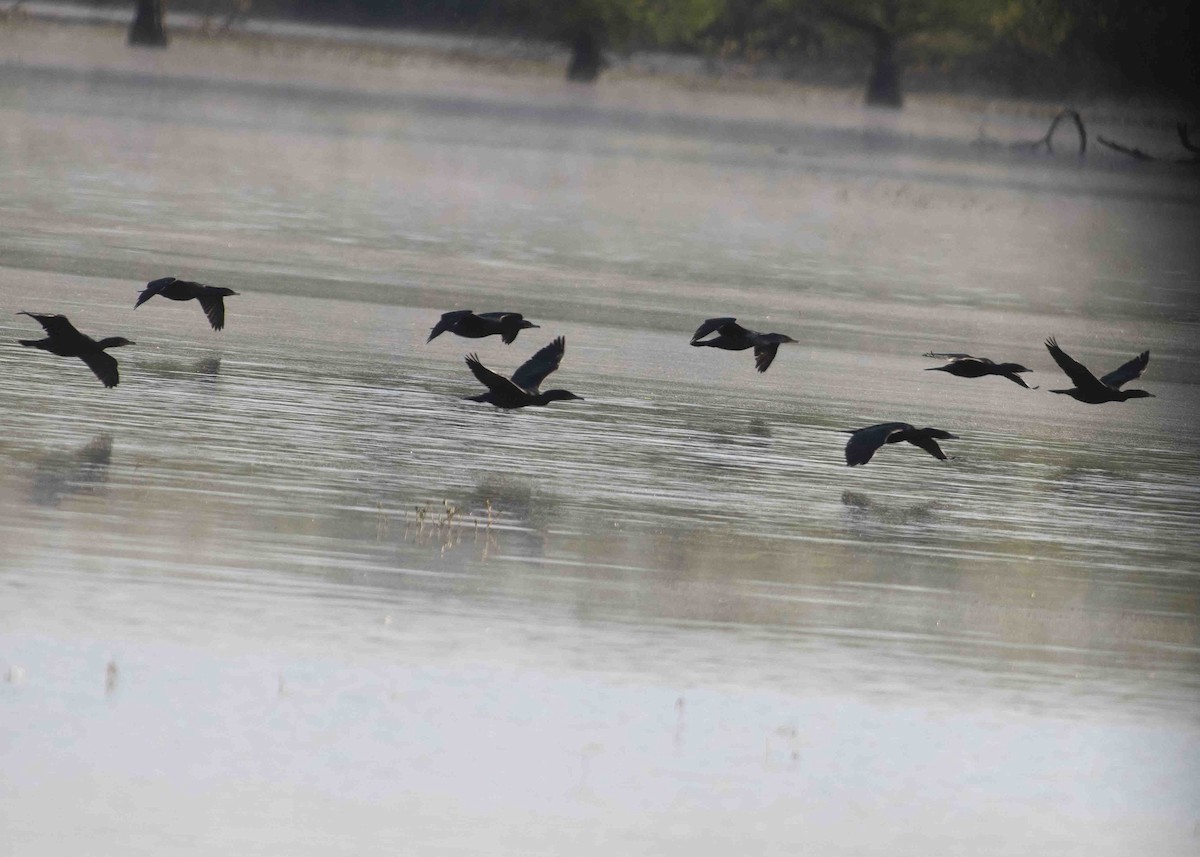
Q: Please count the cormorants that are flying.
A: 8